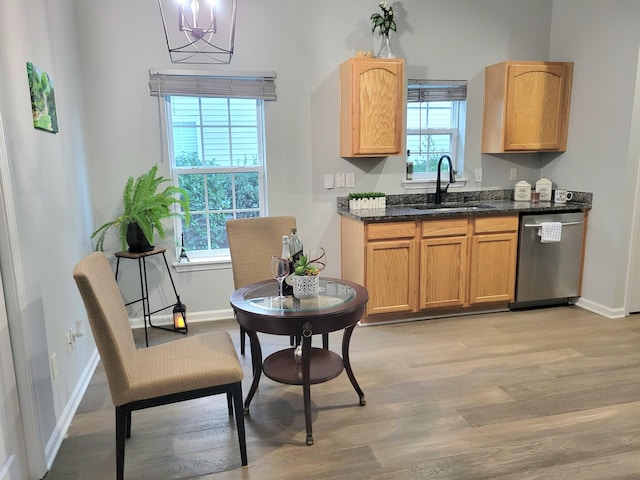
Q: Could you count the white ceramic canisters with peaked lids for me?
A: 2